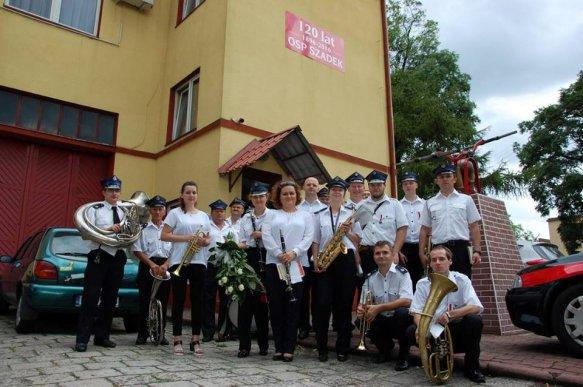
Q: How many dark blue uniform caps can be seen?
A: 11